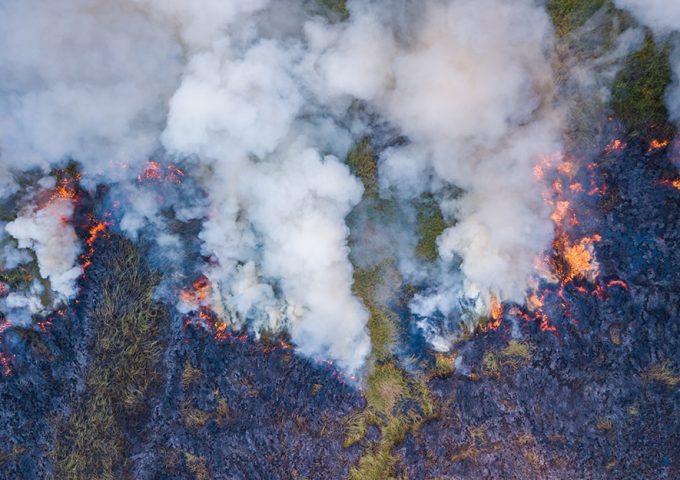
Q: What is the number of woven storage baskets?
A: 0